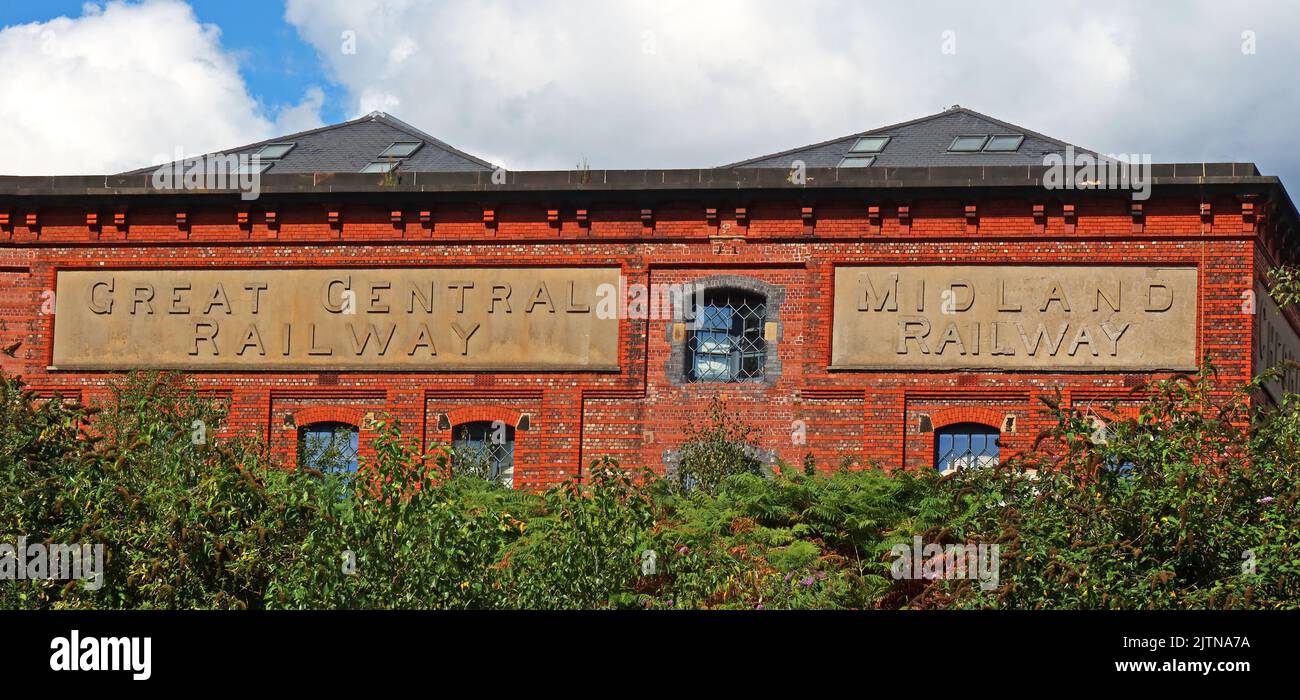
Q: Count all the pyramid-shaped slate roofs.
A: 2